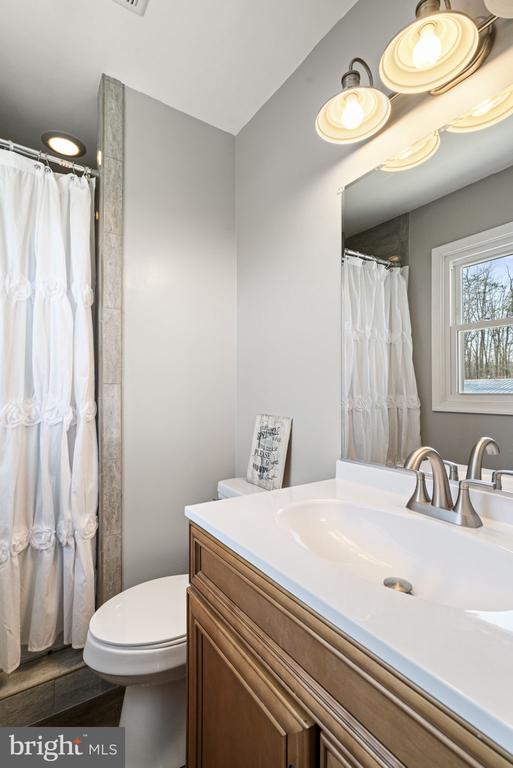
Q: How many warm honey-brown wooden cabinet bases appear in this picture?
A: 1